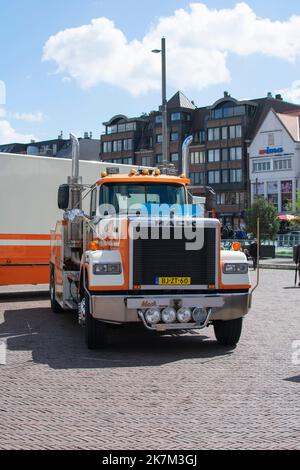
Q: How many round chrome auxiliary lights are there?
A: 4